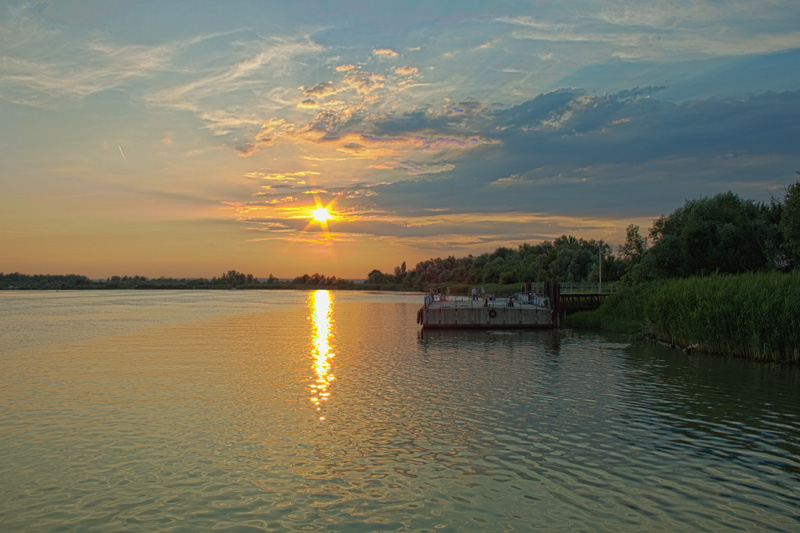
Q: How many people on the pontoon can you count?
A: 5